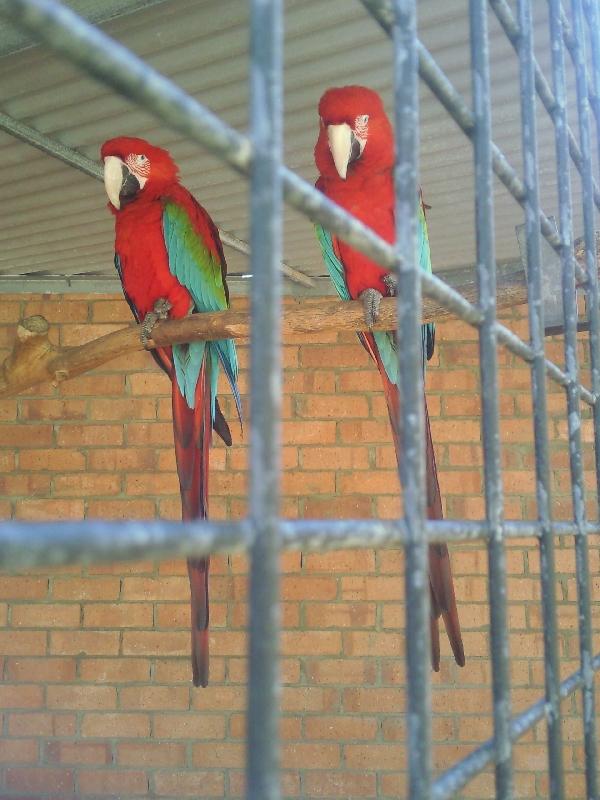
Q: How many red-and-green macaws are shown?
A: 2